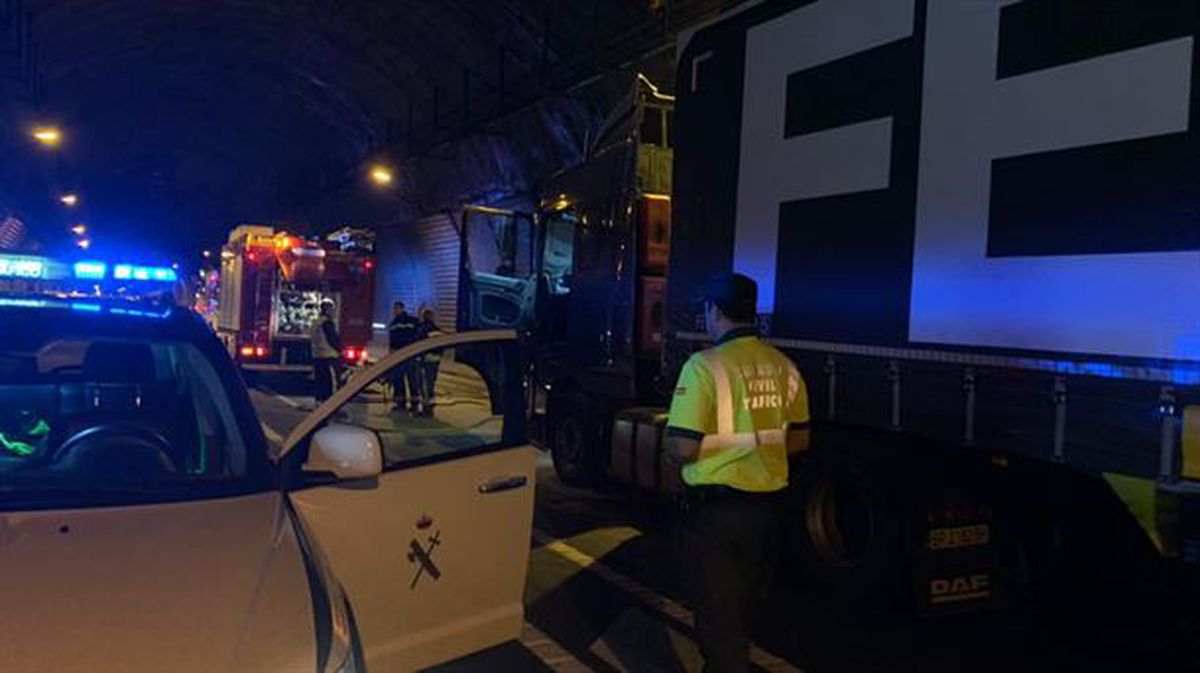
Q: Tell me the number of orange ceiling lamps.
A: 5